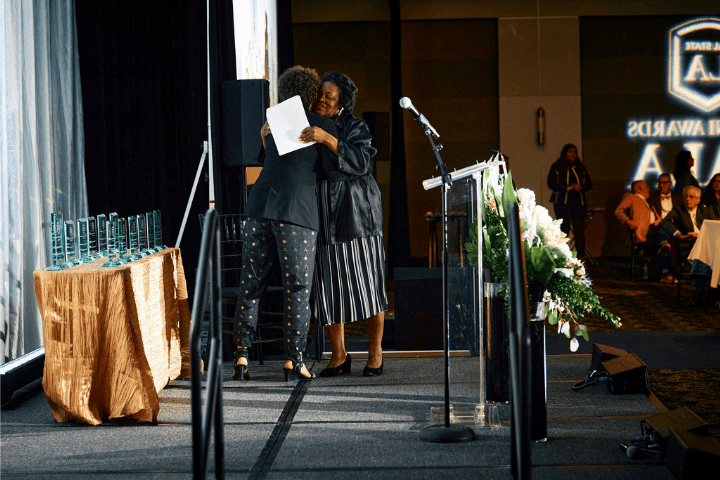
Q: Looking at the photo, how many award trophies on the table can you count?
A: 12